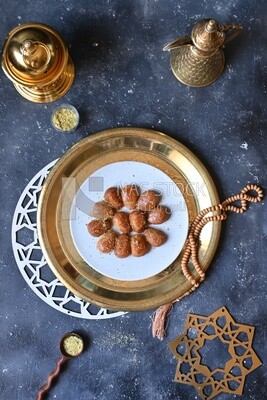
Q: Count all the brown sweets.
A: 12